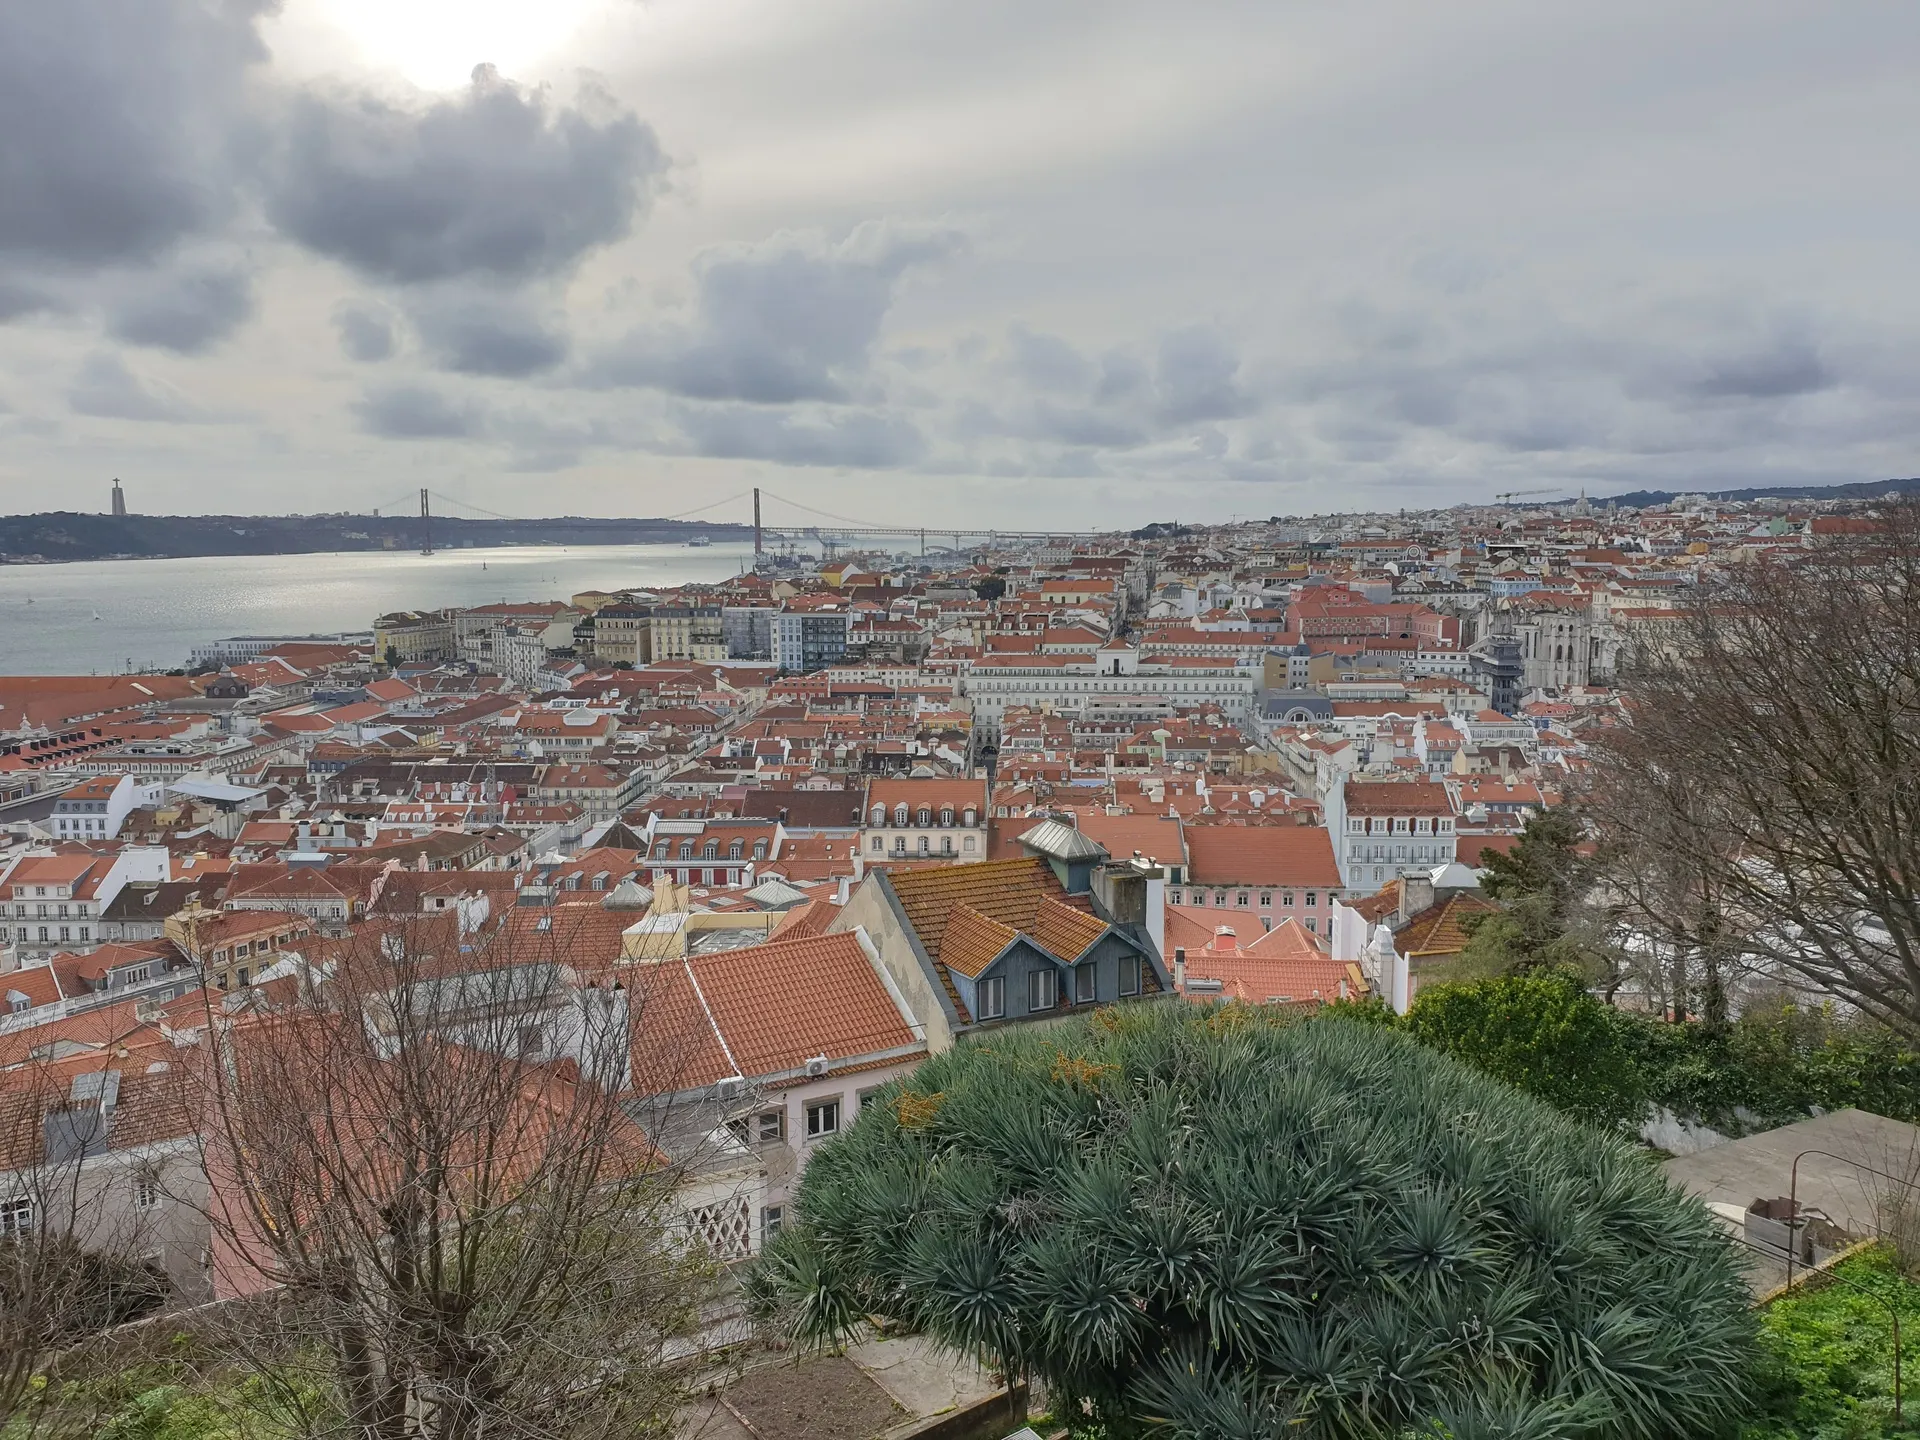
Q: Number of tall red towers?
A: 2